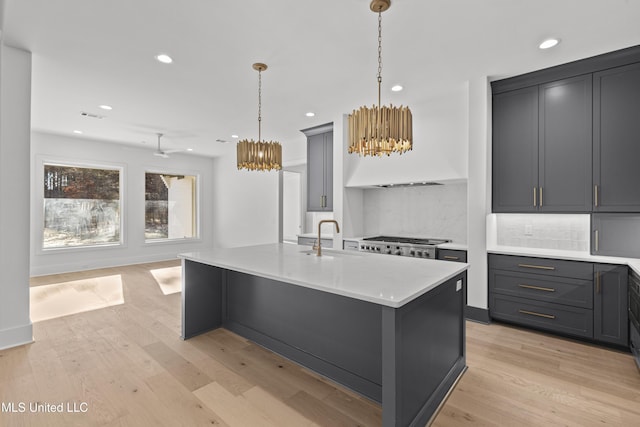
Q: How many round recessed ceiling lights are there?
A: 8